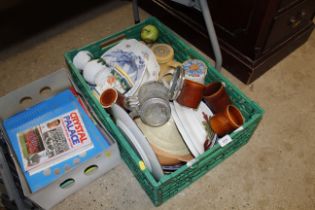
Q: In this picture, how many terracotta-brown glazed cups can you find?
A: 4